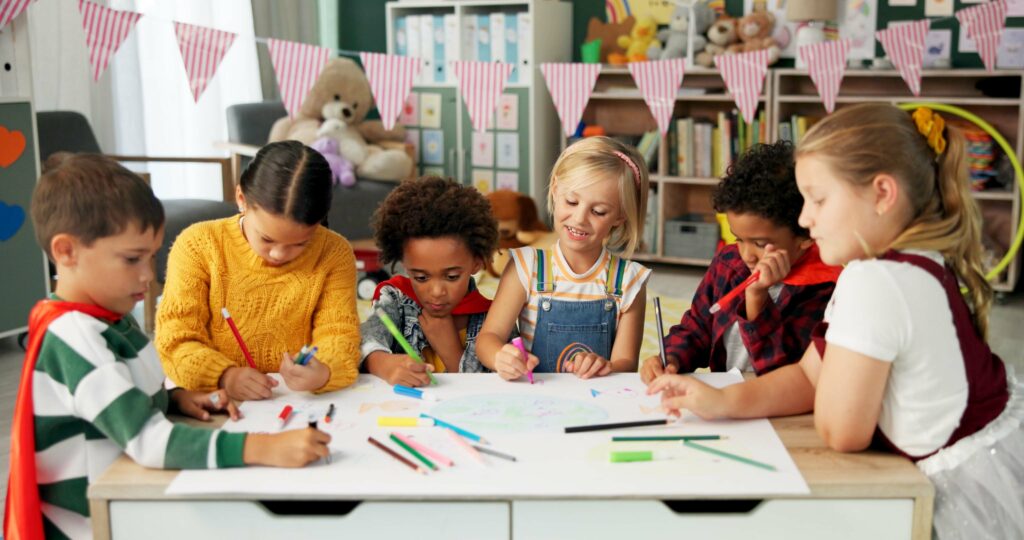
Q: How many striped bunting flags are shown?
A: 12